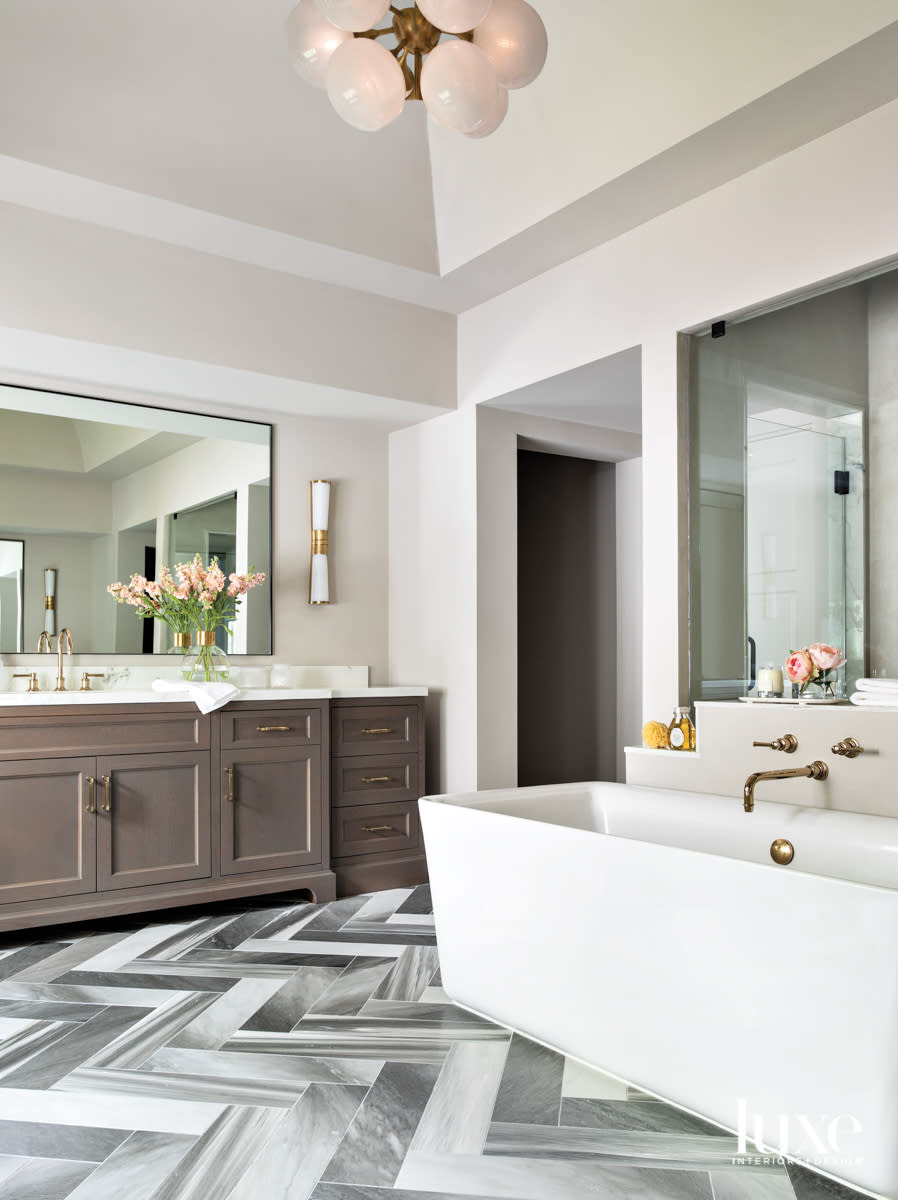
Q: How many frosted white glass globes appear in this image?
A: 7